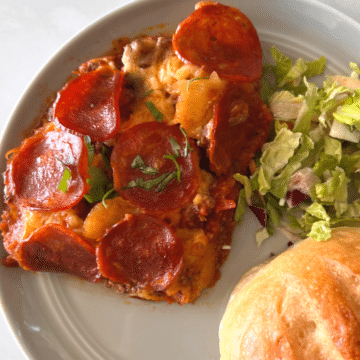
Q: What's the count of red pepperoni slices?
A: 7